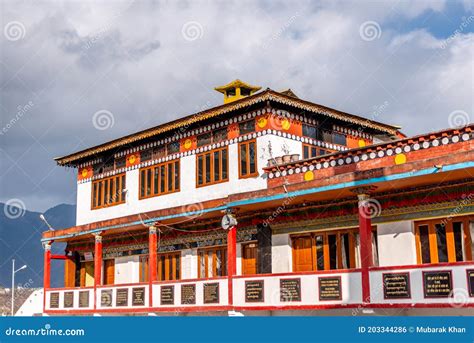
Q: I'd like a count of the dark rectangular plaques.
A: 15